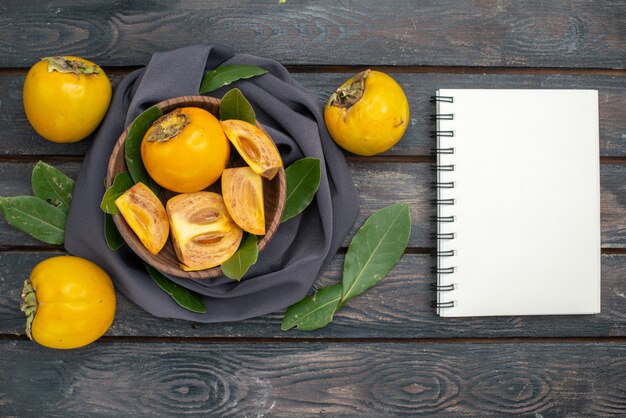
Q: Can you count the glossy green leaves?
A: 12